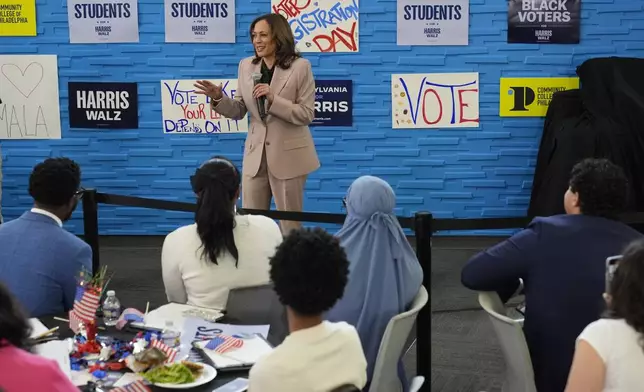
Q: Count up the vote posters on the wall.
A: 2